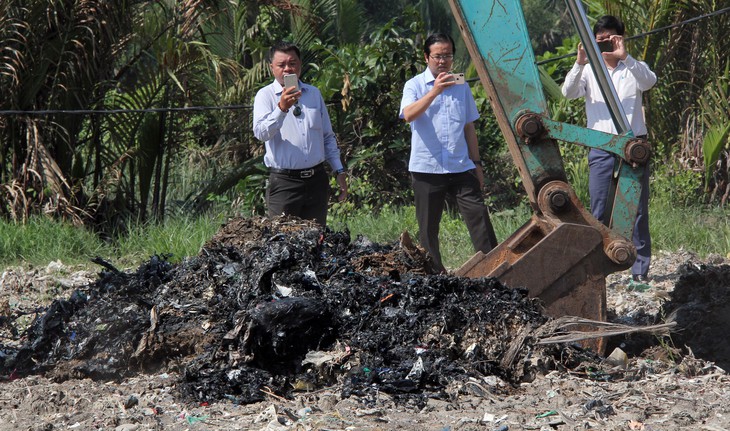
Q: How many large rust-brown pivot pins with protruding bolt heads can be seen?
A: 4